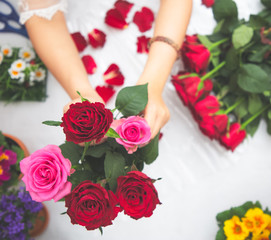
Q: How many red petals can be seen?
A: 9